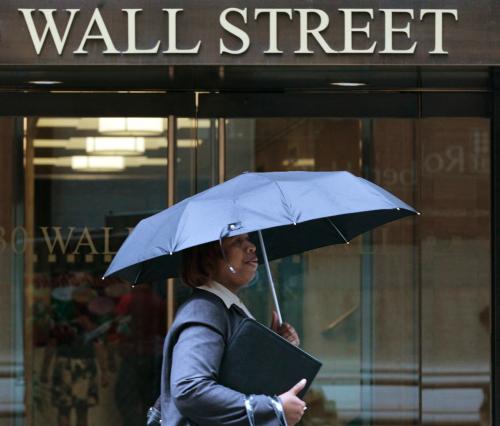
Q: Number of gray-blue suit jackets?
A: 1